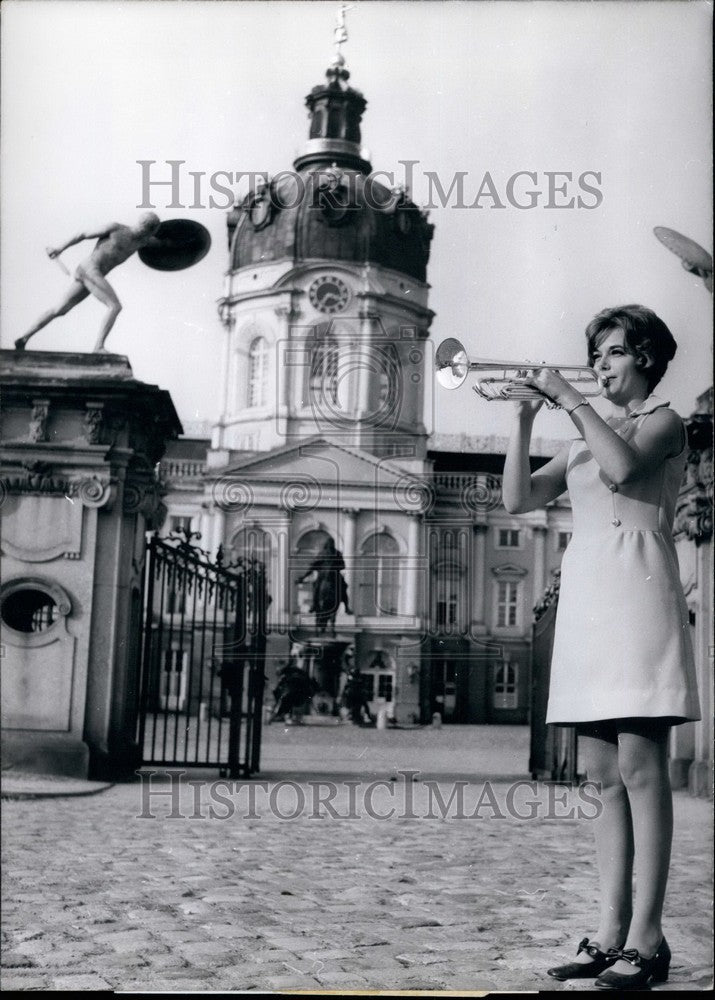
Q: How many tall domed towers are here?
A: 1